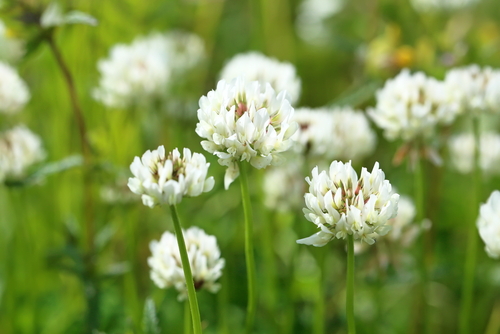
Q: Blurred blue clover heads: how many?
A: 0